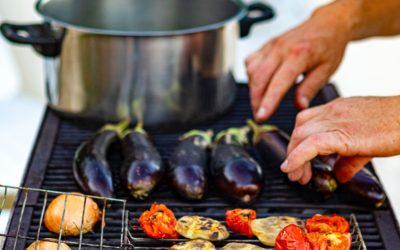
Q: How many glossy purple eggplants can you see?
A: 6